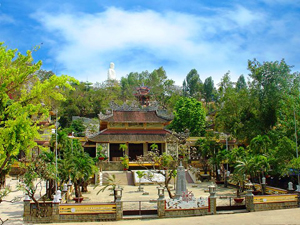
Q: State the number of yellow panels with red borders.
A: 2